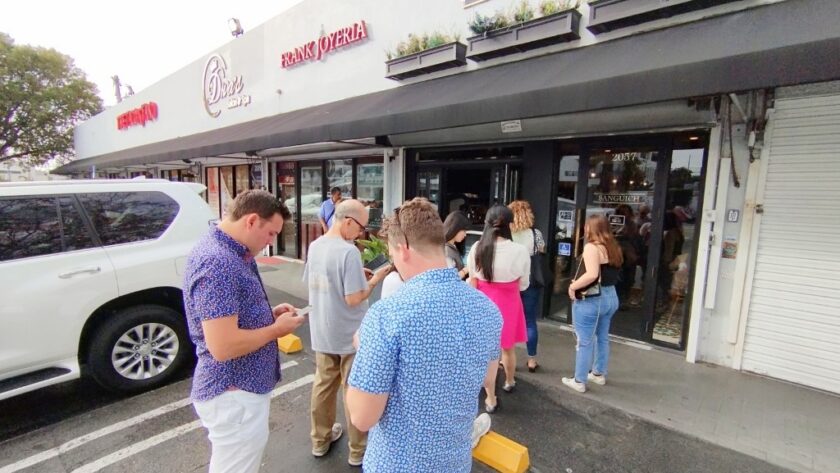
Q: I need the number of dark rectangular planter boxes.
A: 3